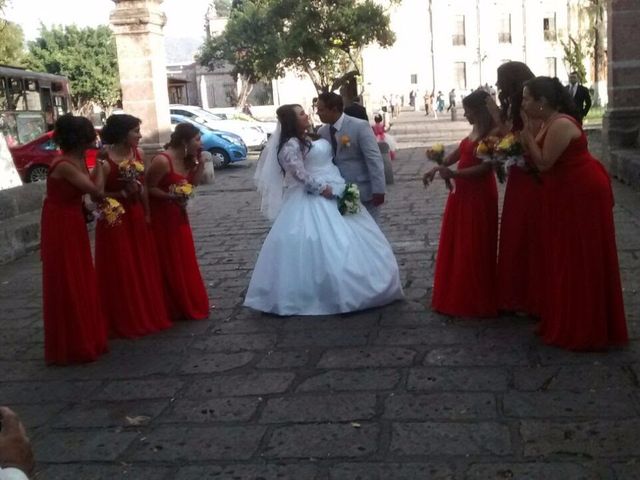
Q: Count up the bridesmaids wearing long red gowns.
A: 6